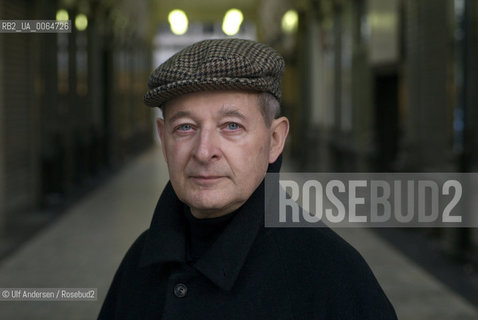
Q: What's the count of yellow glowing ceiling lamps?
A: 5